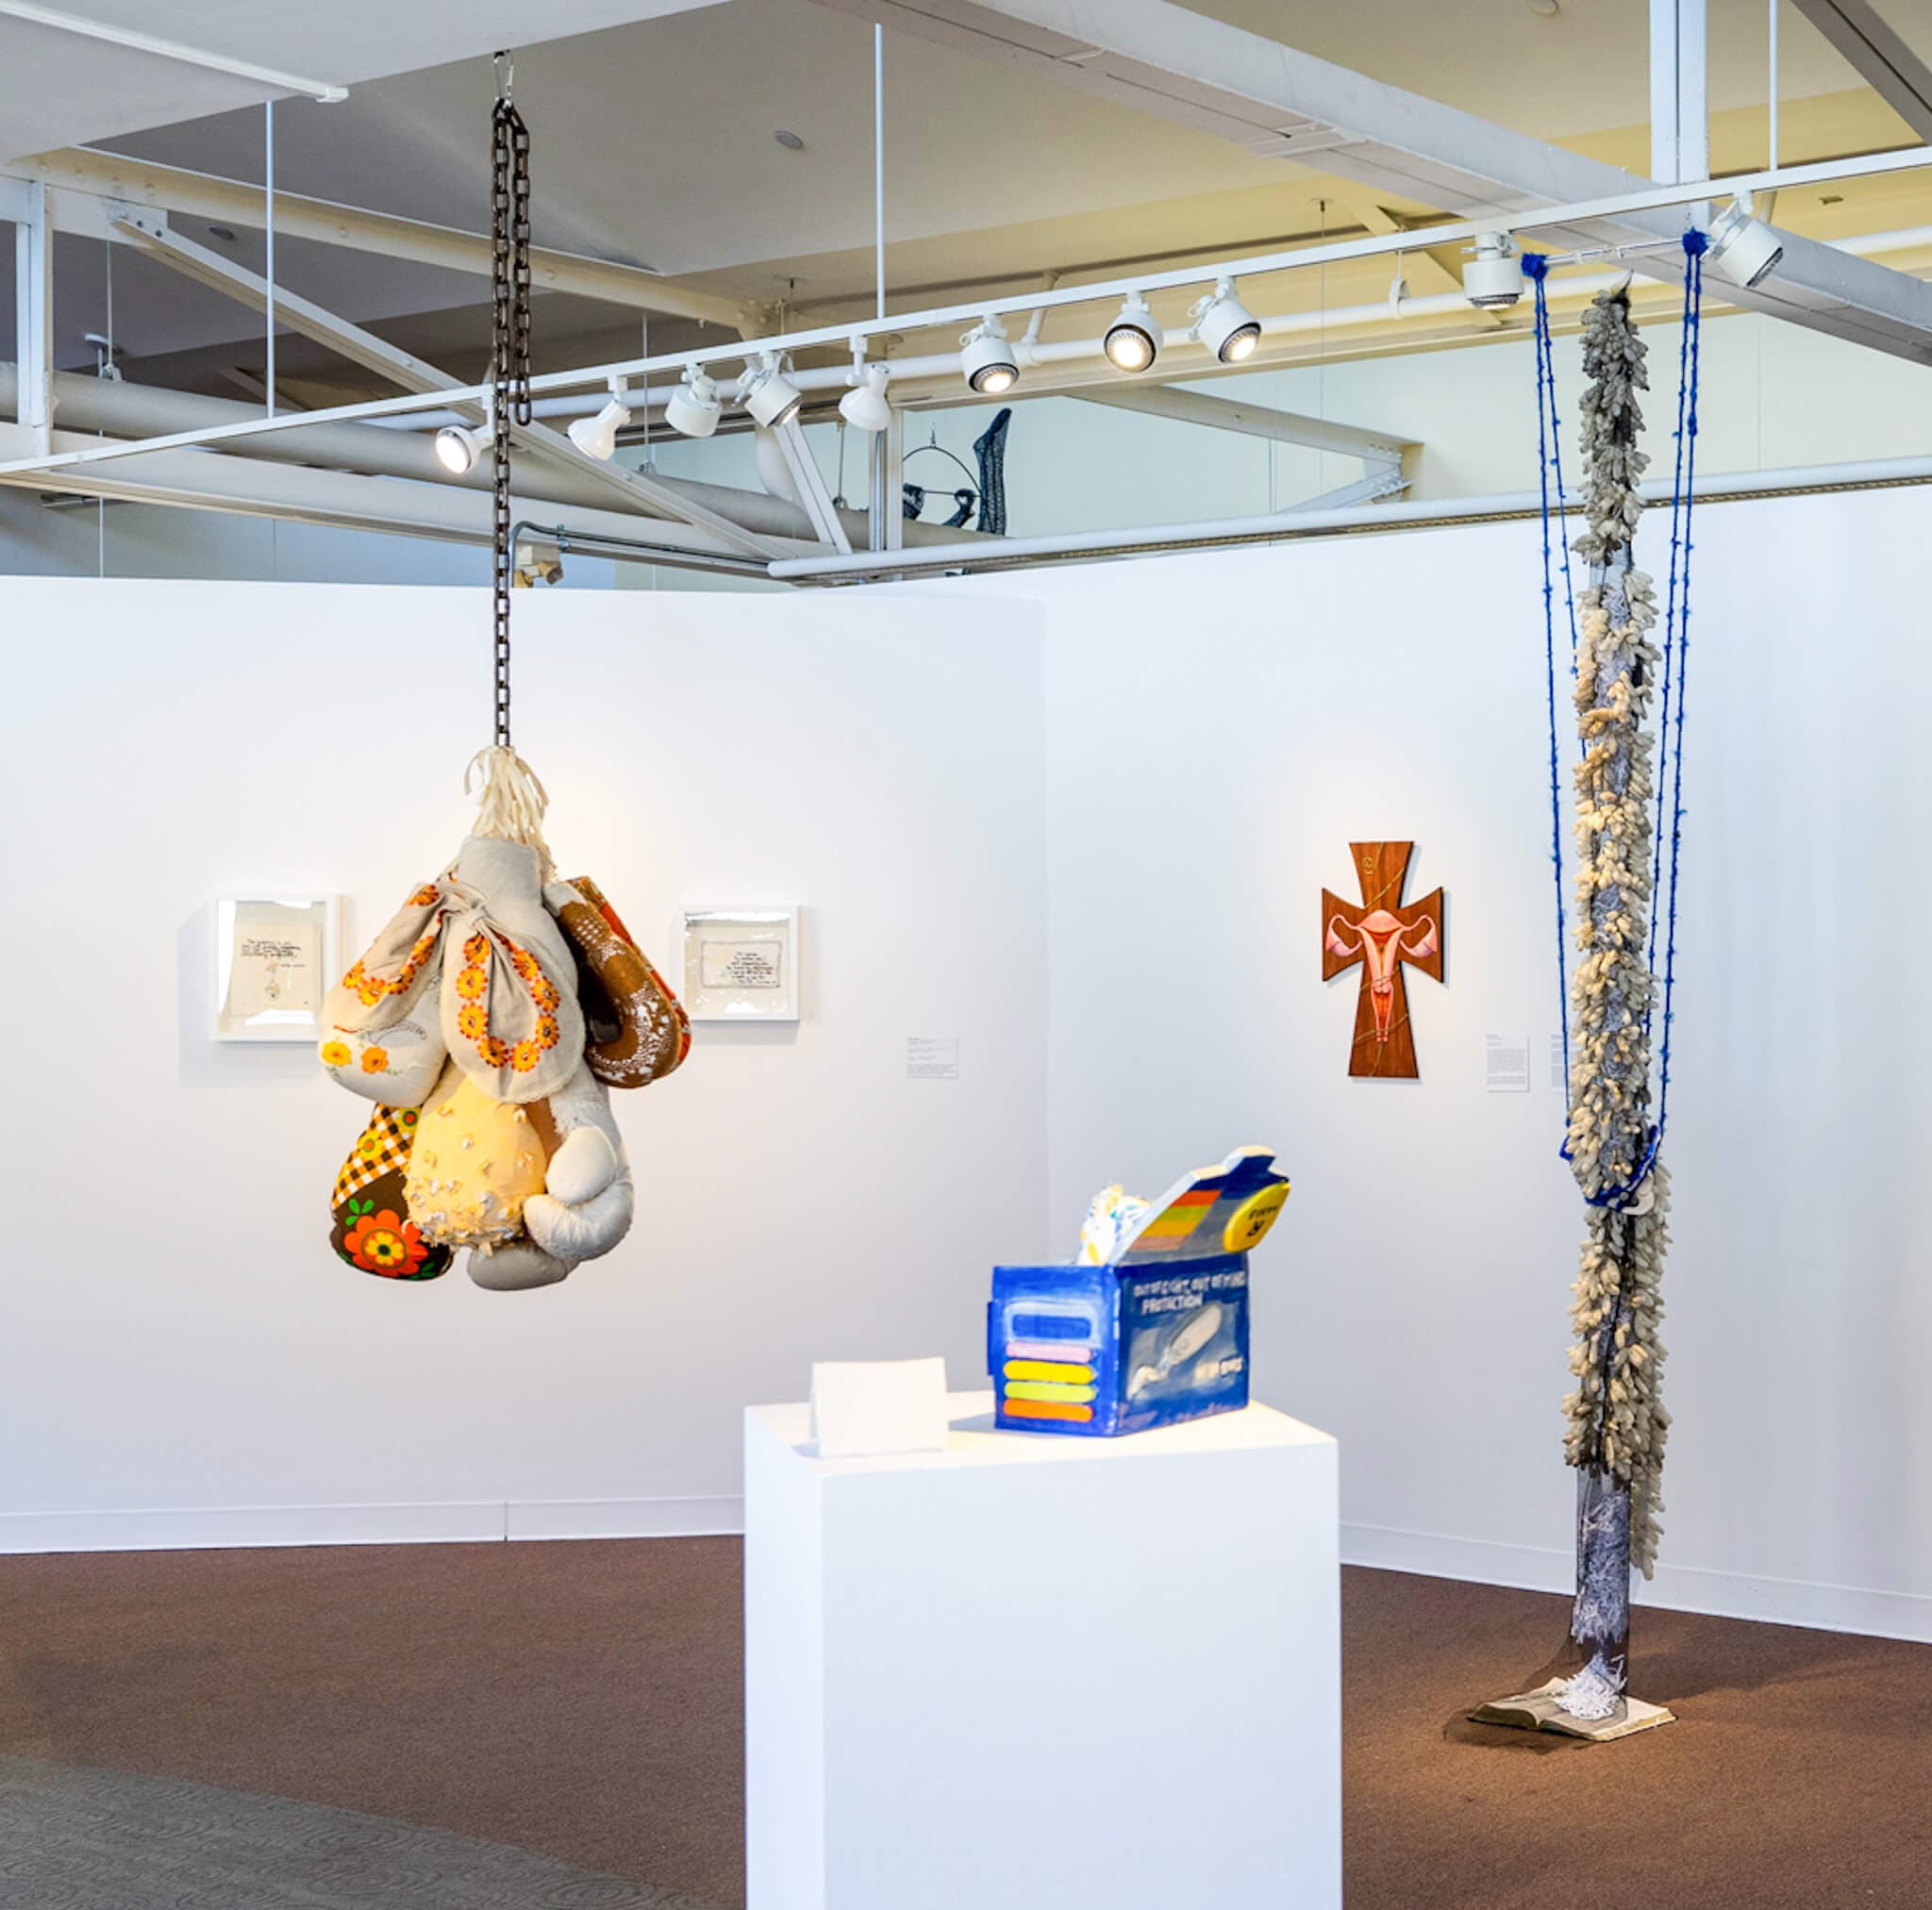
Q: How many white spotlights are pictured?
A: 10